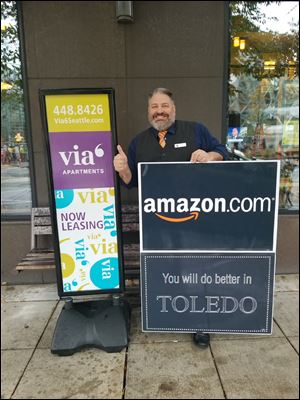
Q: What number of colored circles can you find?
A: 3